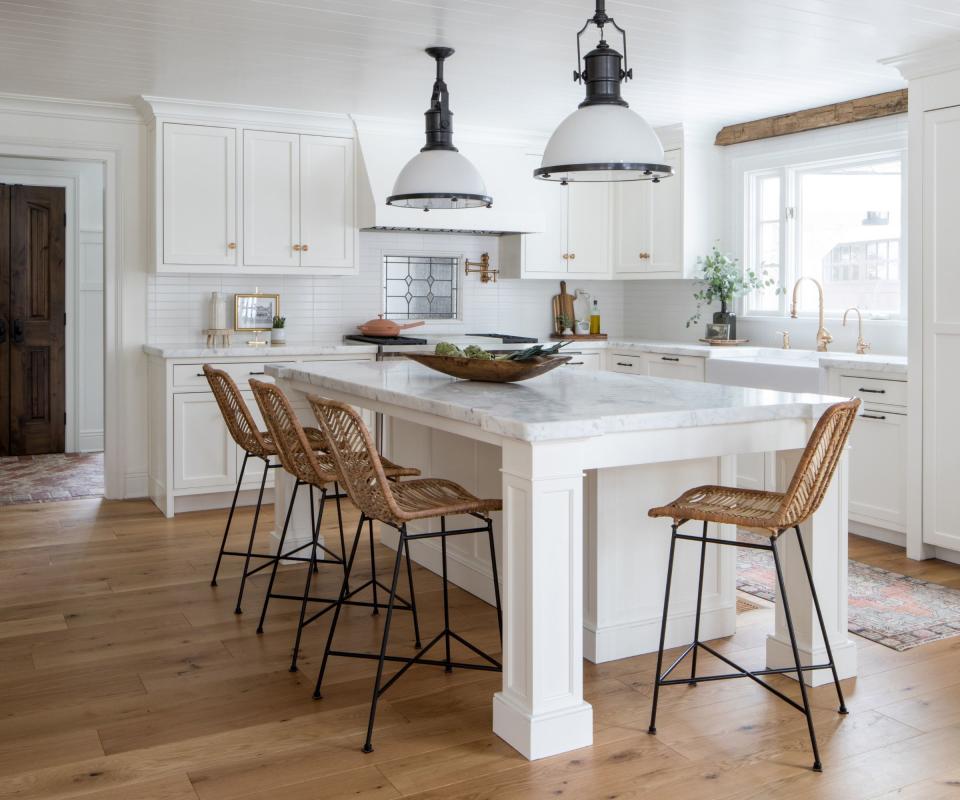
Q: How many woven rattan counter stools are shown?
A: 4